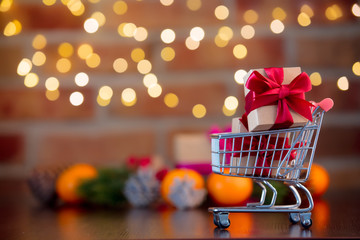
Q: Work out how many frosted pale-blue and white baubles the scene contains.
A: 2